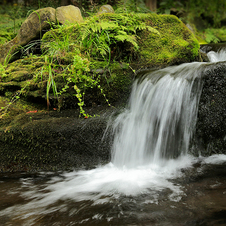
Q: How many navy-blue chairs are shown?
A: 0